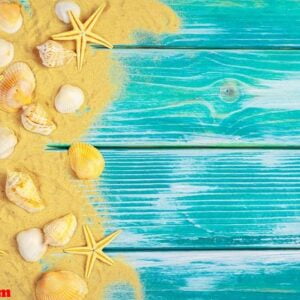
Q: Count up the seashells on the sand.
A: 13